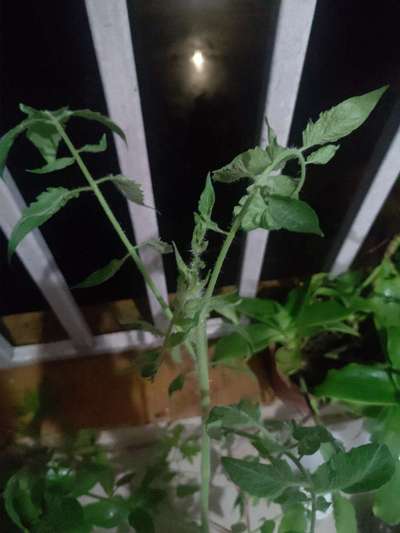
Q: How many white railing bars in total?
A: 4